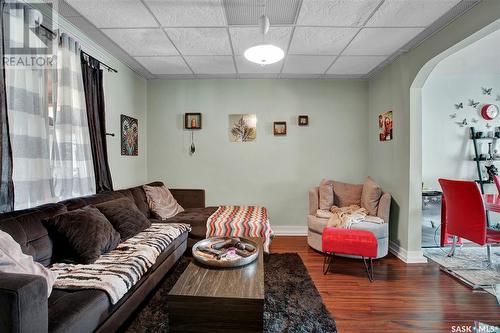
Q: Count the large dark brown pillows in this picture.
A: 2